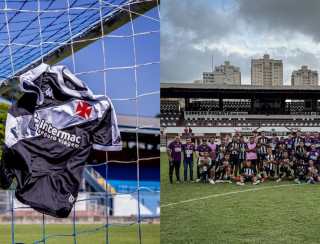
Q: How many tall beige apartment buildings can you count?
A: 3